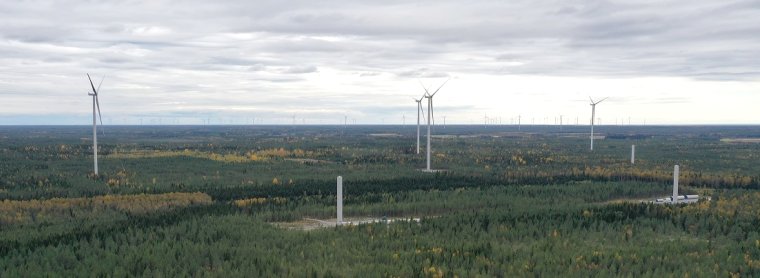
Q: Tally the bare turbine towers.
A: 3